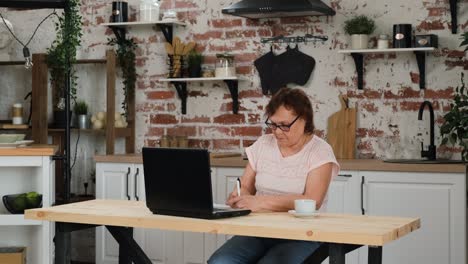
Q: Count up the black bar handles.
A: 4